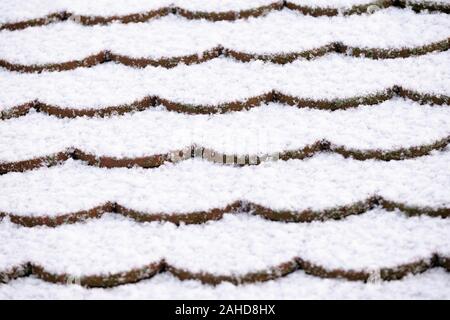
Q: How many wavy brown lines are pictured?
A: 6